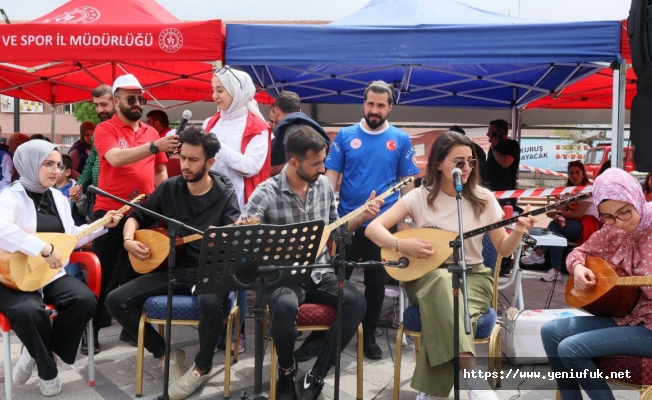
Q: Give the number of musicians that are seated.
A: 5